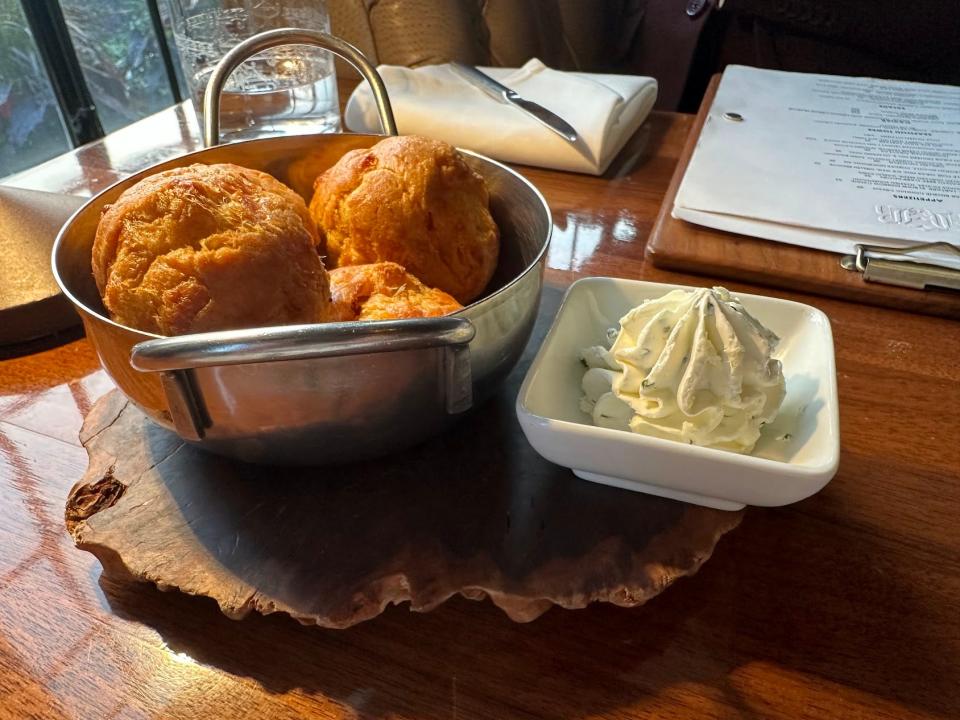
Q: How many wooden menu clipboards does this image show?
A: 1